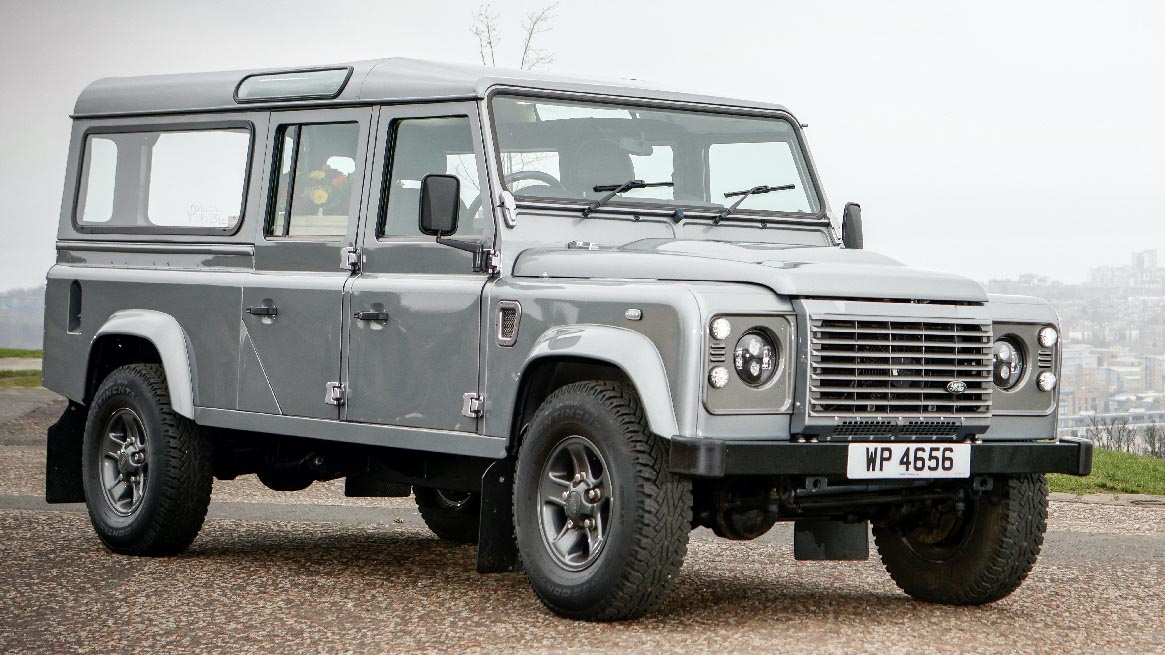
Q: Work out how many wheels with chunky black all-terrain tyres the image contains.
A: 4